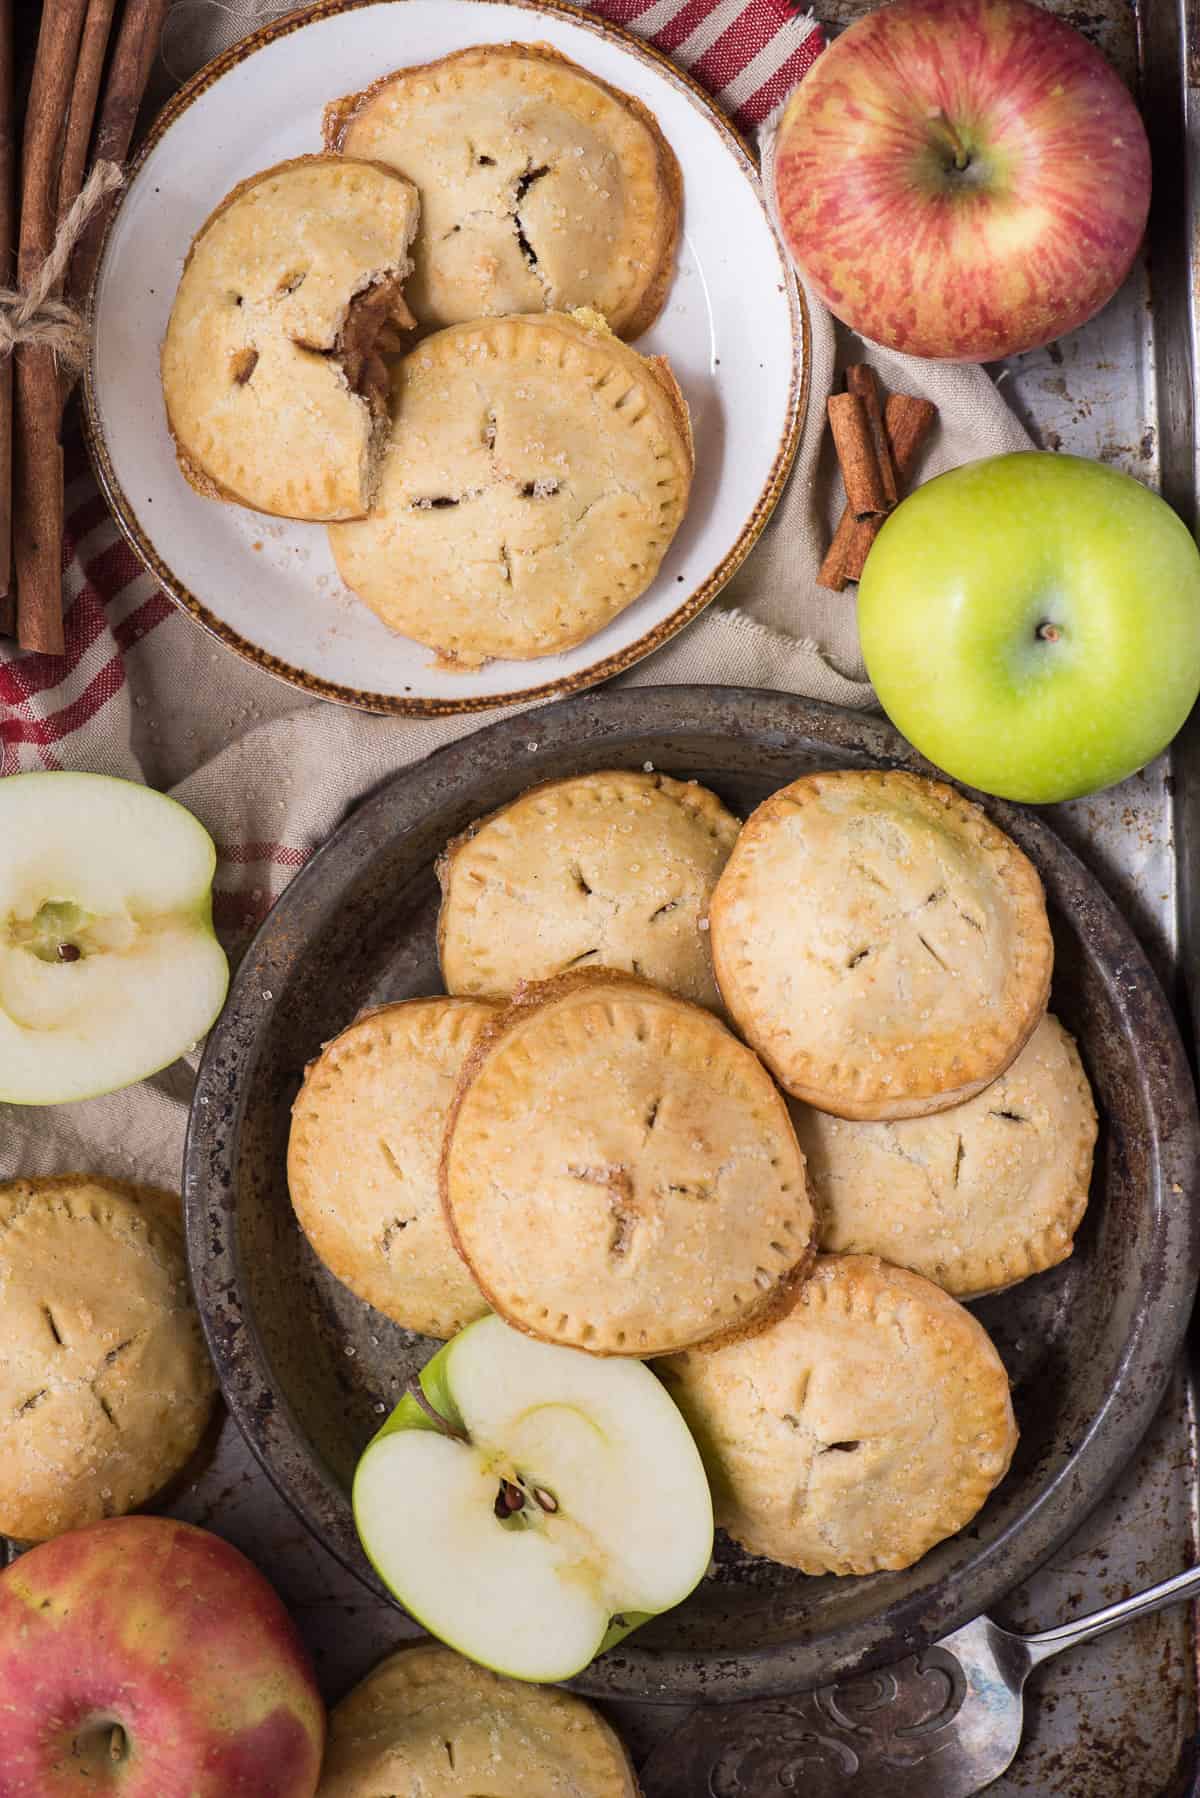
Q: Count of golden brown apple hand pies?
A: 11